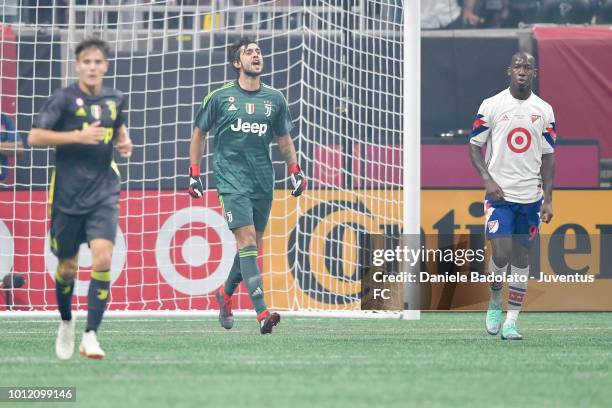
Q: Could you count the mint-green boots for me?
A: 2